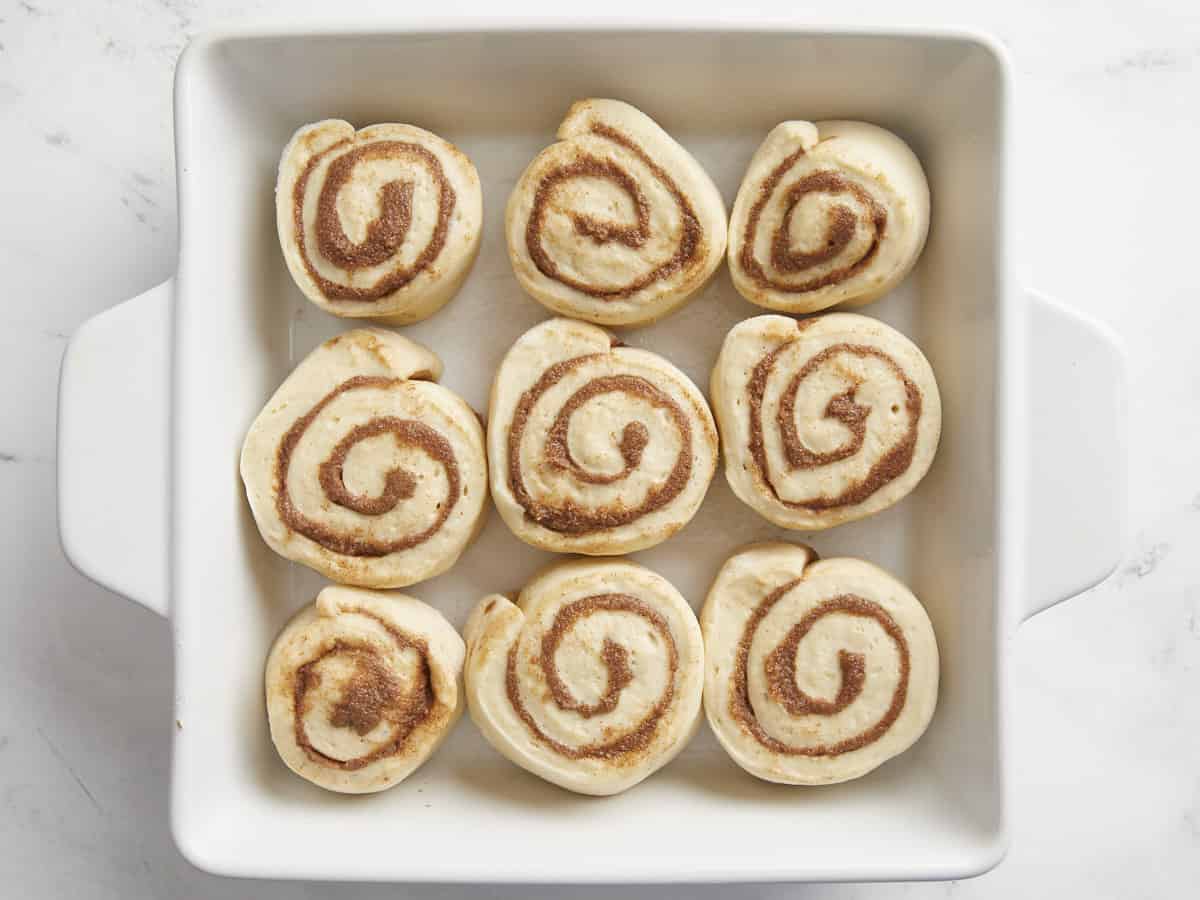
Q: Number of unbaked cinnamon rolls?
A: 9